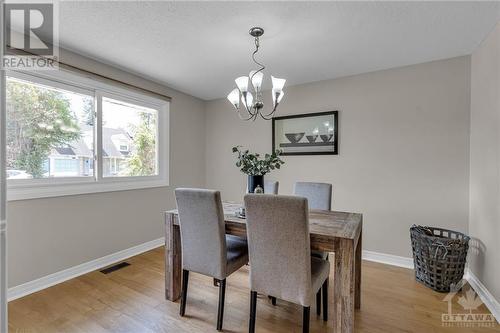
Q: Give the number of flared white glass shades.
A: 6